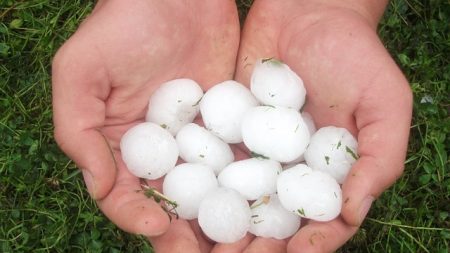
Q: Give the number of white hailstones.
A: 13